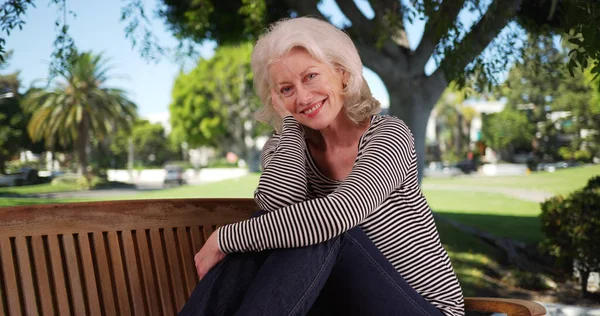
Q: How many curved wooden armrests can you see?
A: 1